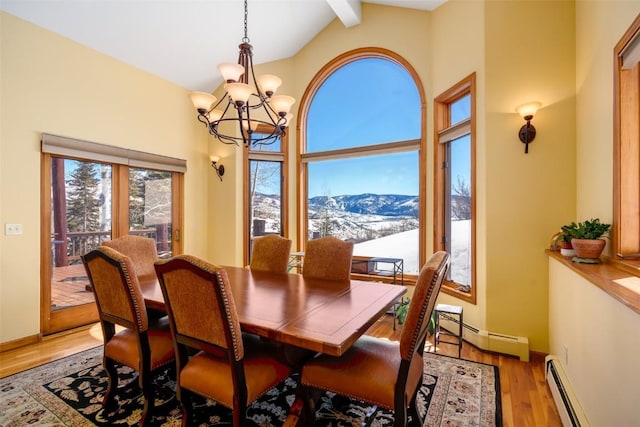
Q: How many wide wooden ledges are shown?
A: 1